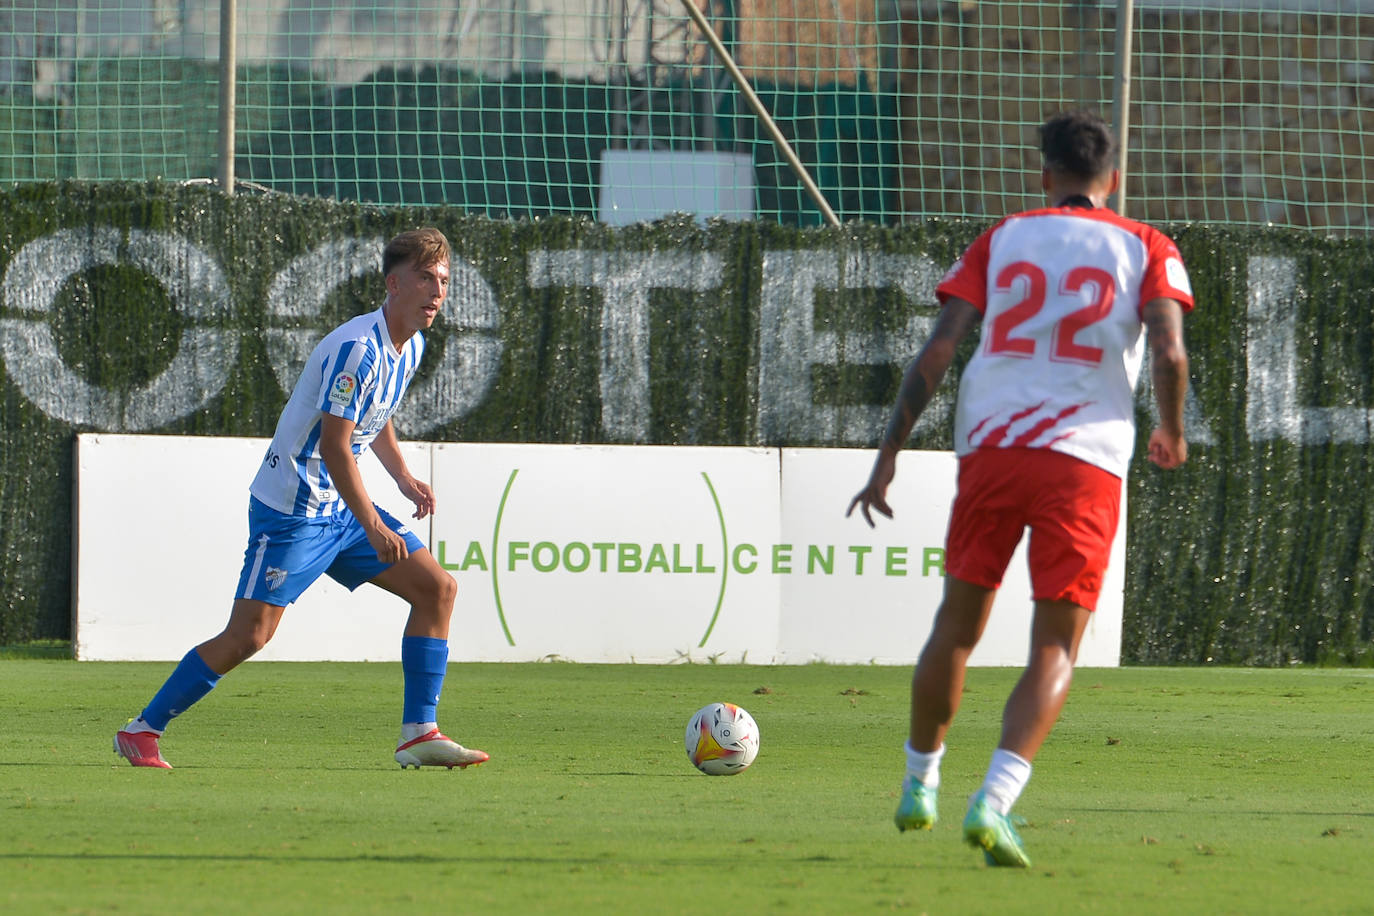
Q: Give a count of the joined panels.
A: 3